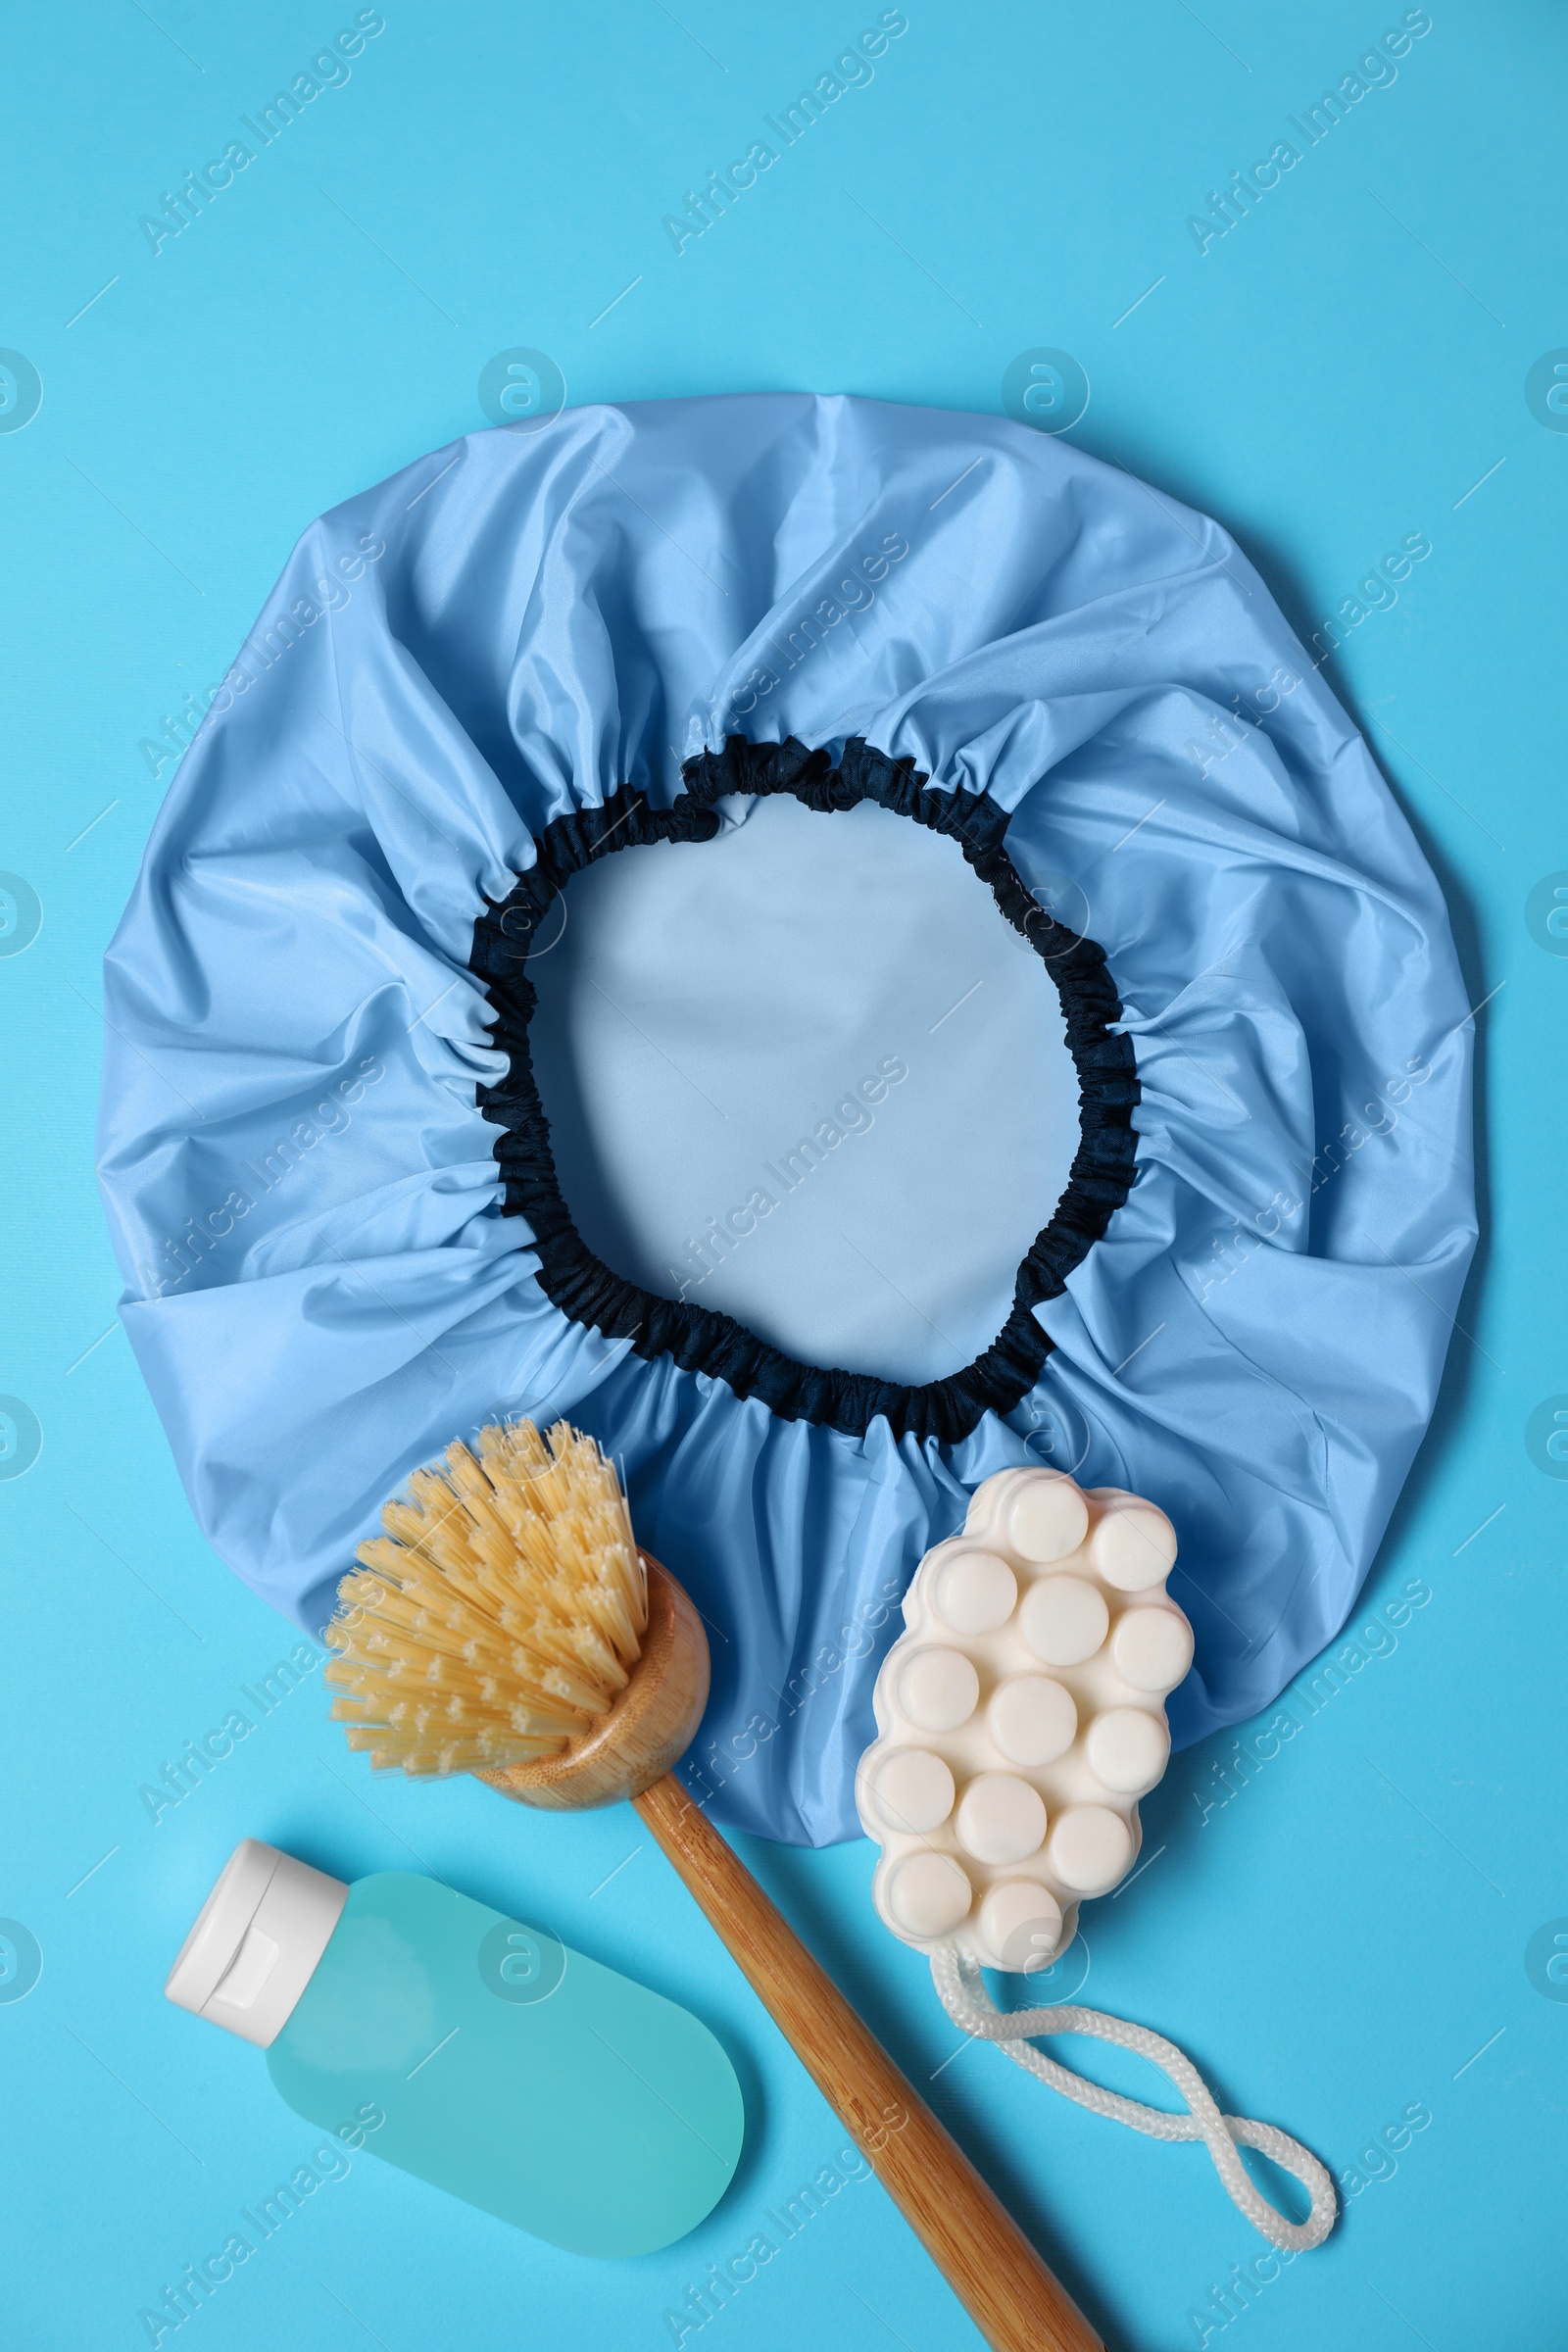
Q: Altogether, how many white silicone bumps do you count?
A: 13